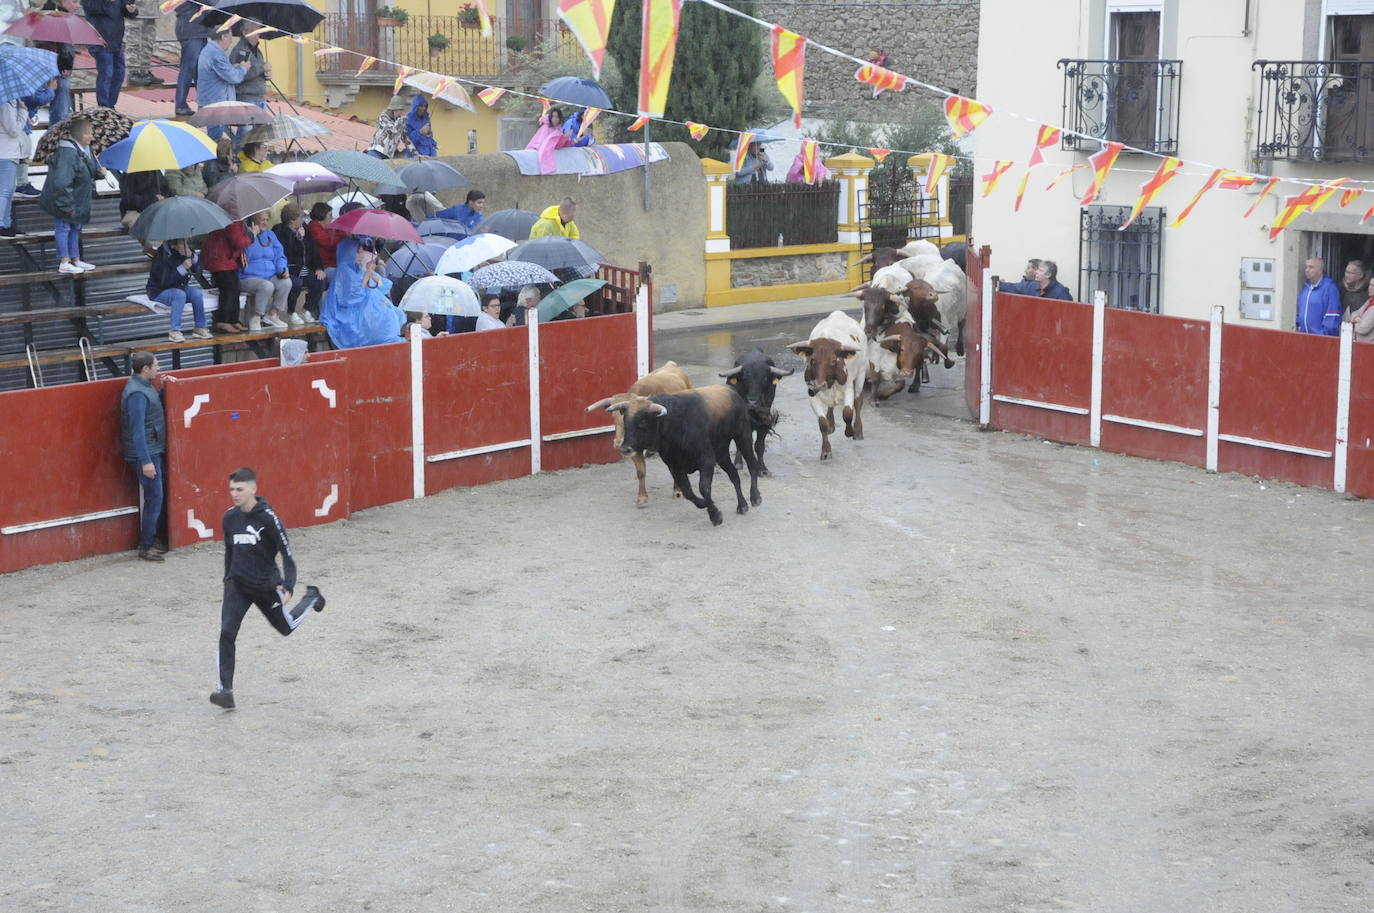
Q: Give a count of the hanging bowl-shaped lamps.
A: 0